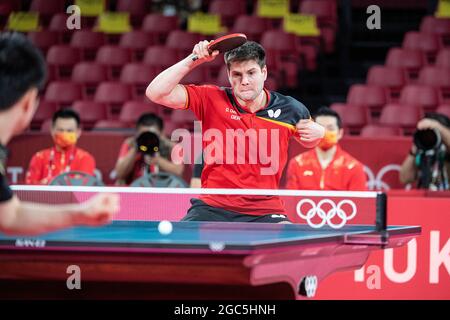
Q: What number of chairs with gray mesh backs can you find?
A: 2